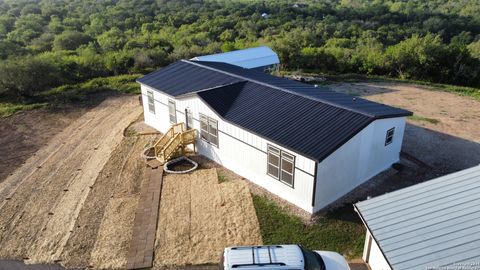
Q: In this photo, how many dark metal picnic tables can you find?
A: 0